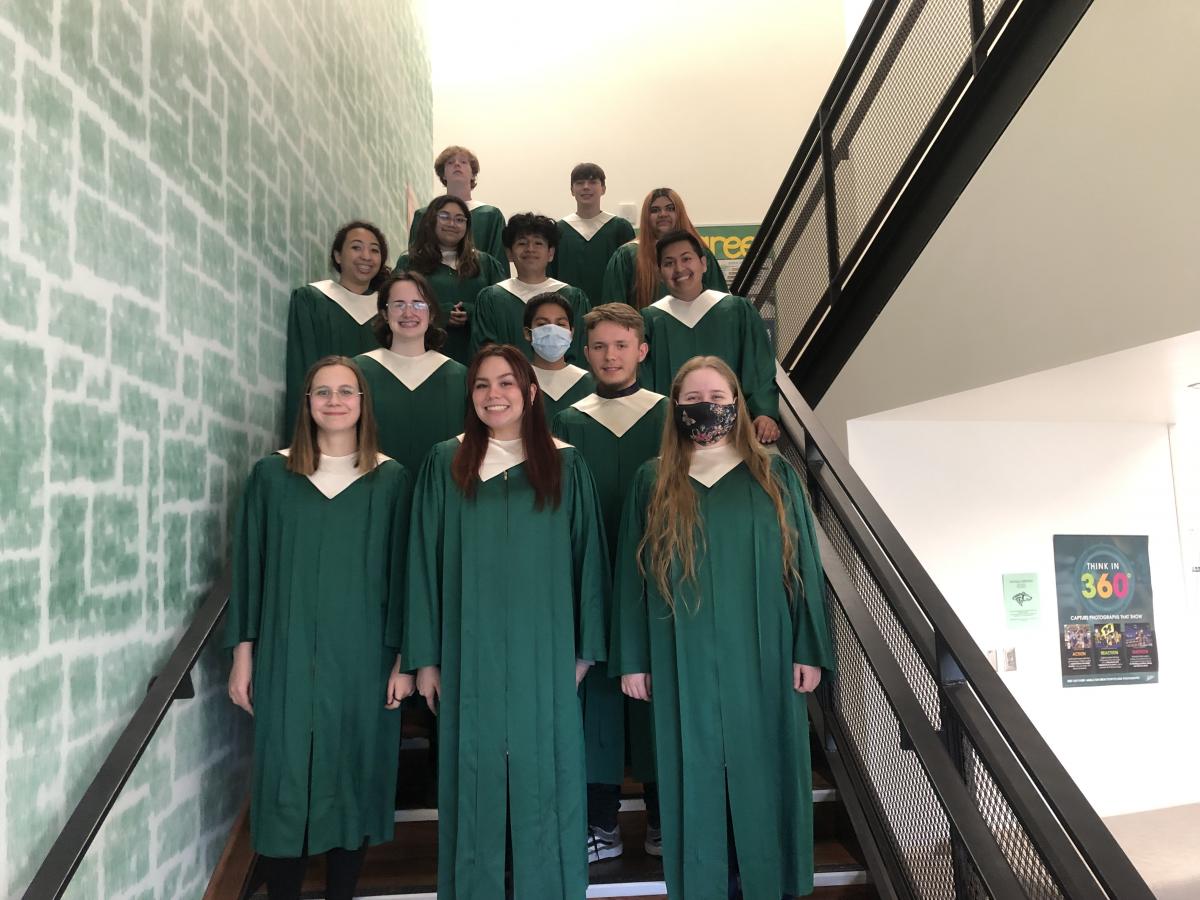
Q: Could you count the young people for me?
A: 13